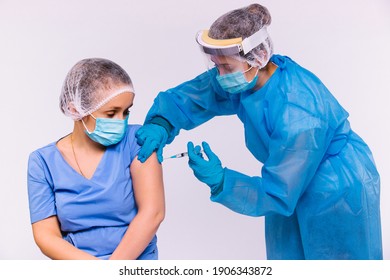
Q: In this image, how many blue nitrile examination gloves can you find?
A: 2